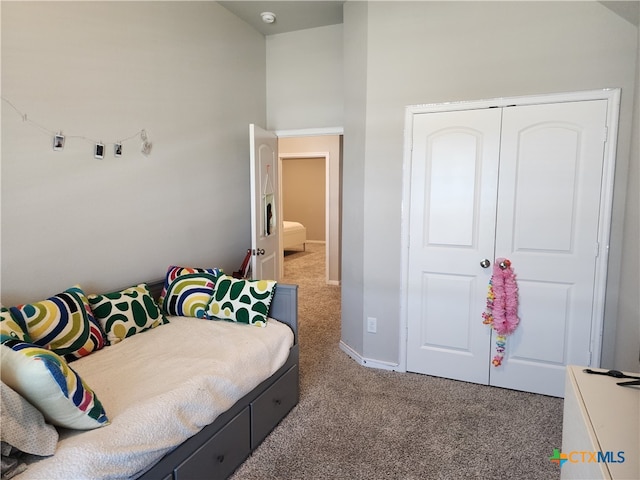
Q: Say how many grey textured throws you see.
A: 1